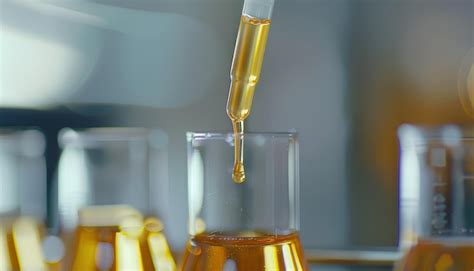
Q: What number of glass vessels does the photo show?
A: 4